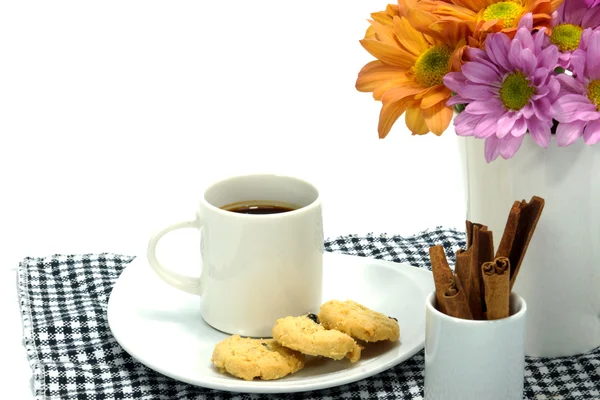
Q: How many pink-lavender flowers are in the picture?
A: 3